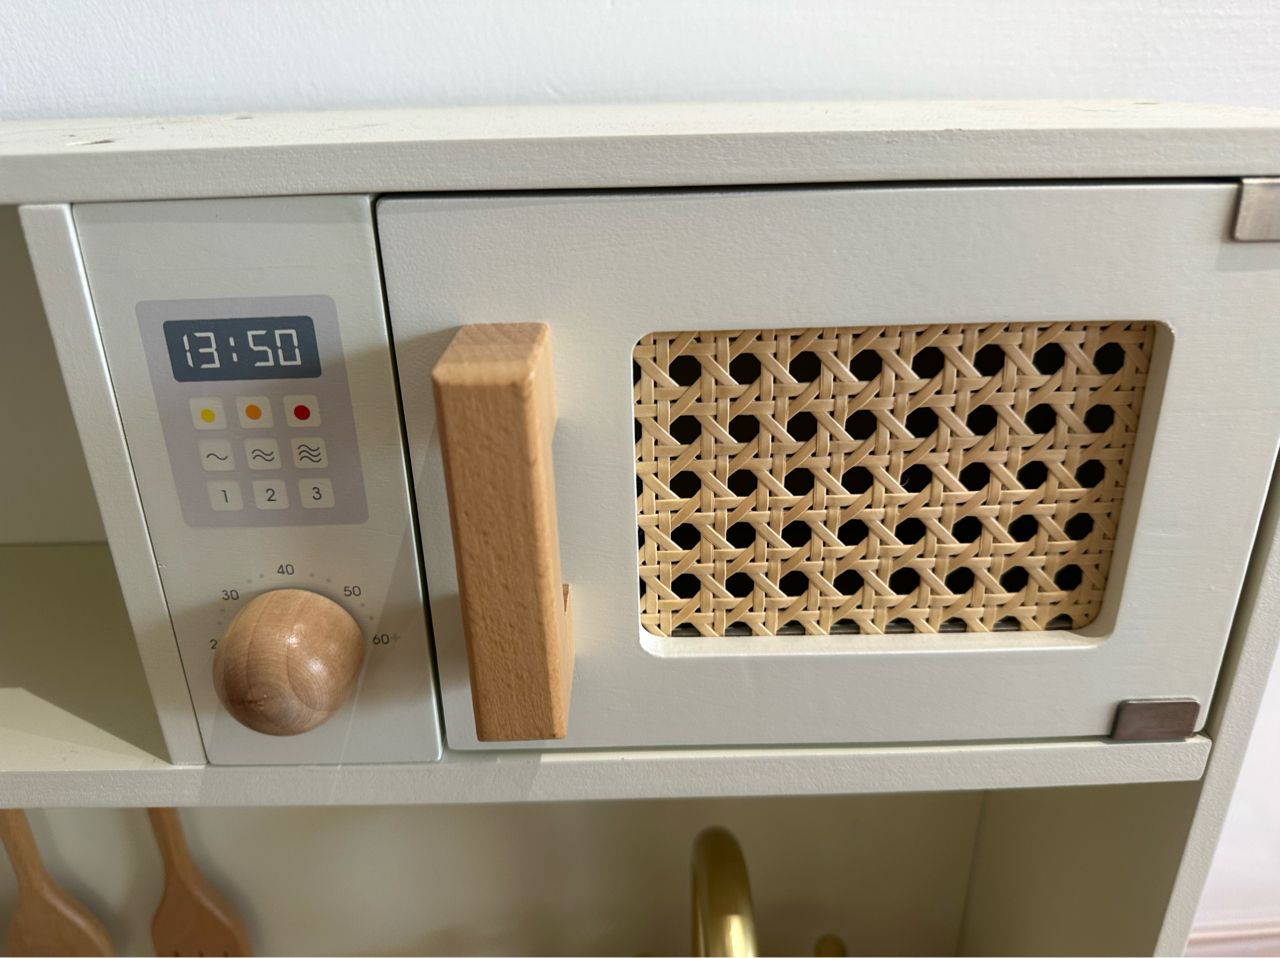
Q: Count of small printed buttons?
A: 9